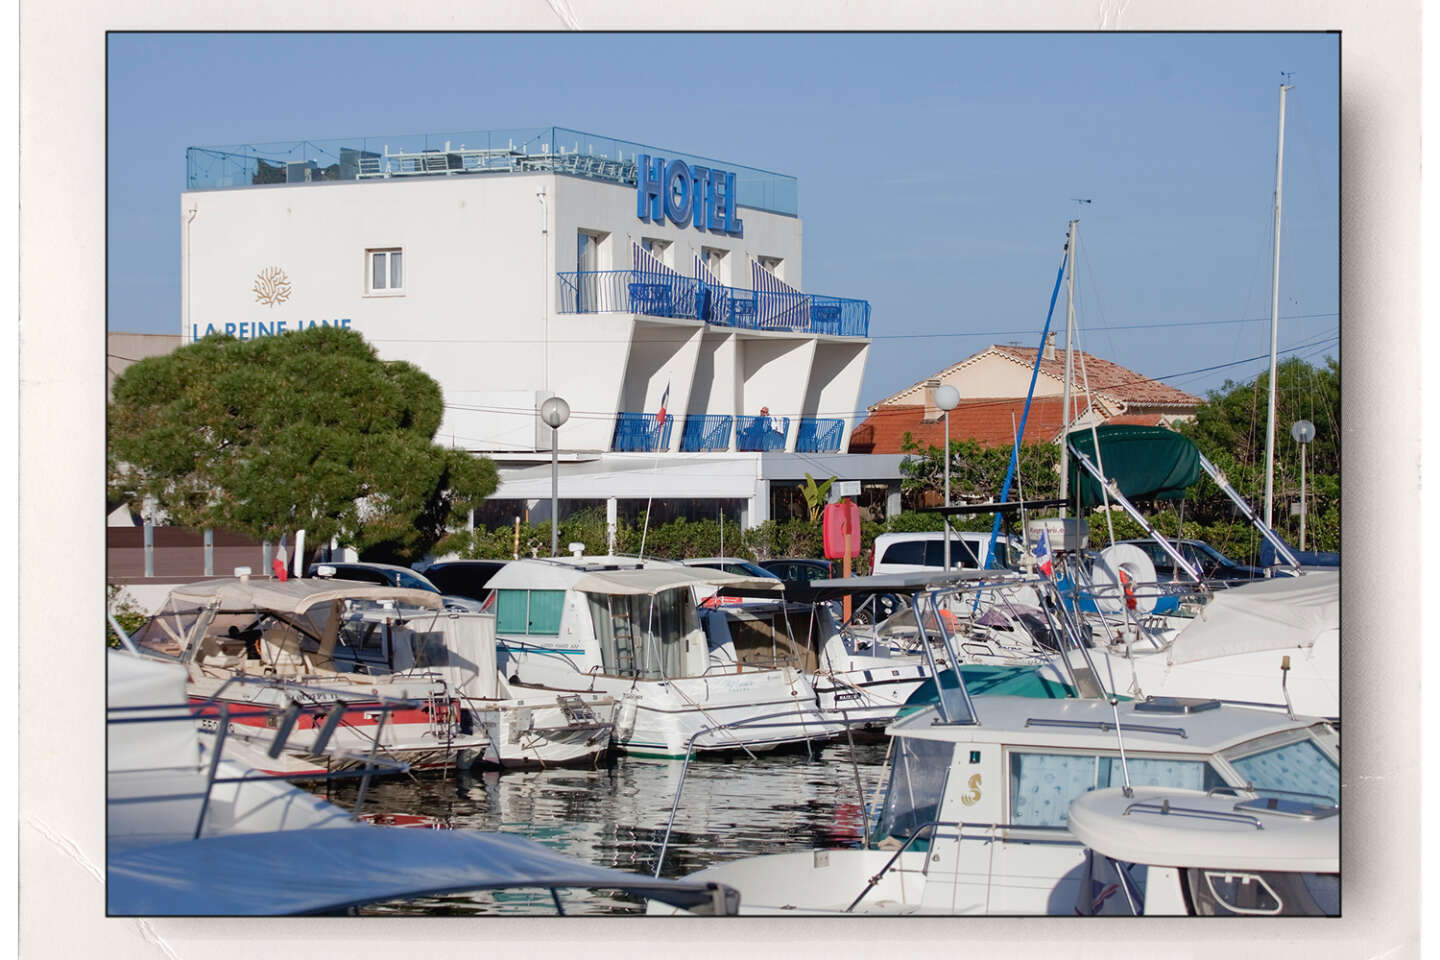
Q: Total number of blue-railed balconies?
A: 8